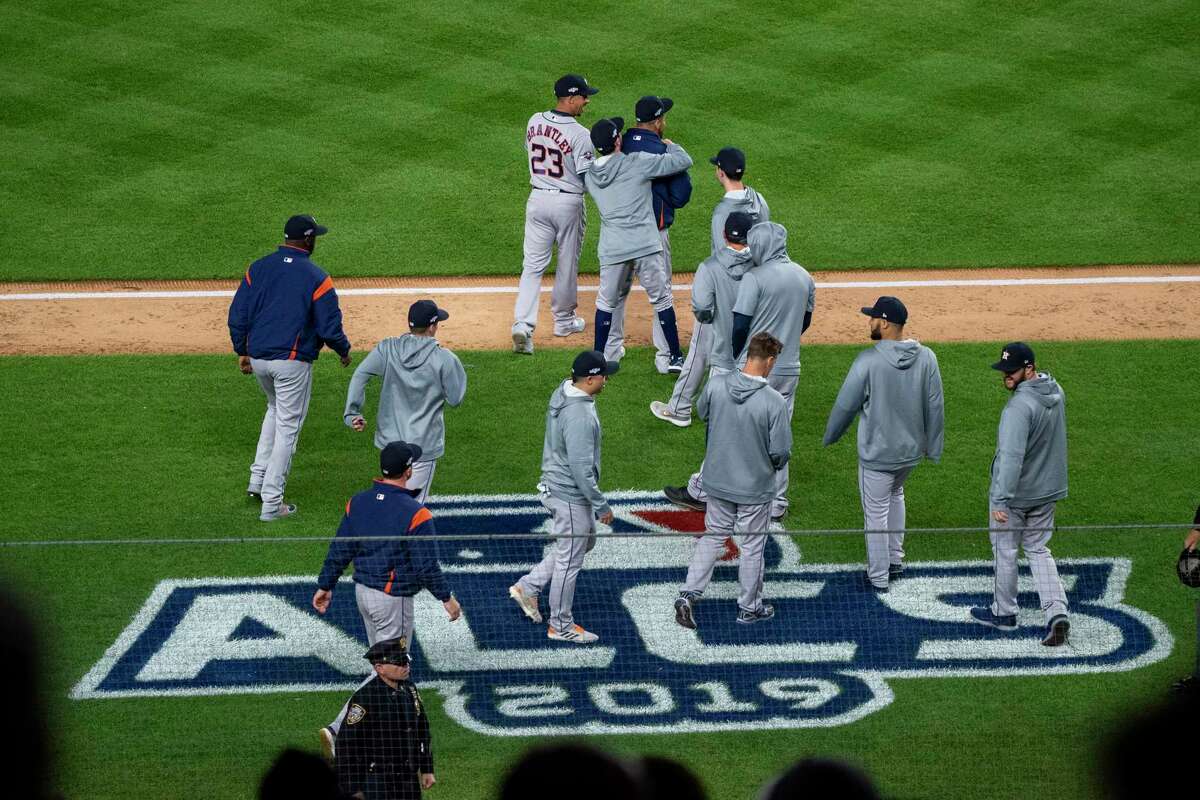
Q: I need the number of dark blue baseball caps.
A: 11